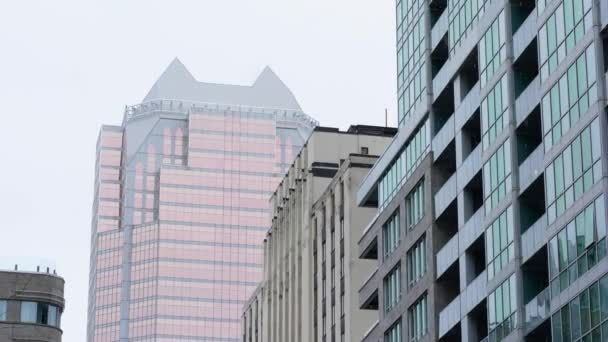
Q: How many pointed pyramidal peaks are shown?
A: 2